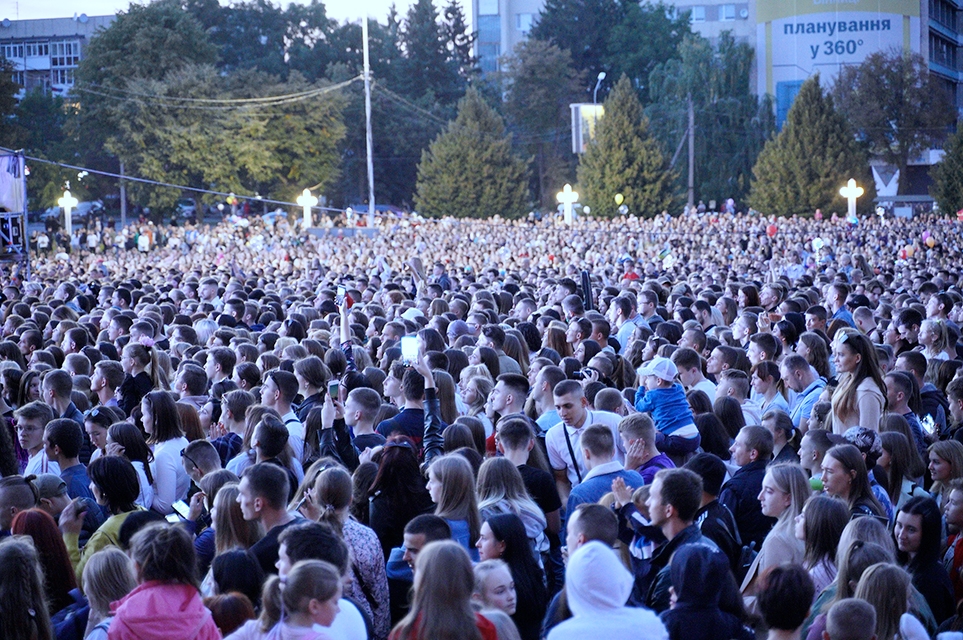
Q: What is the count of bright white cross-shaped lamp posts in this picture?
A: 4